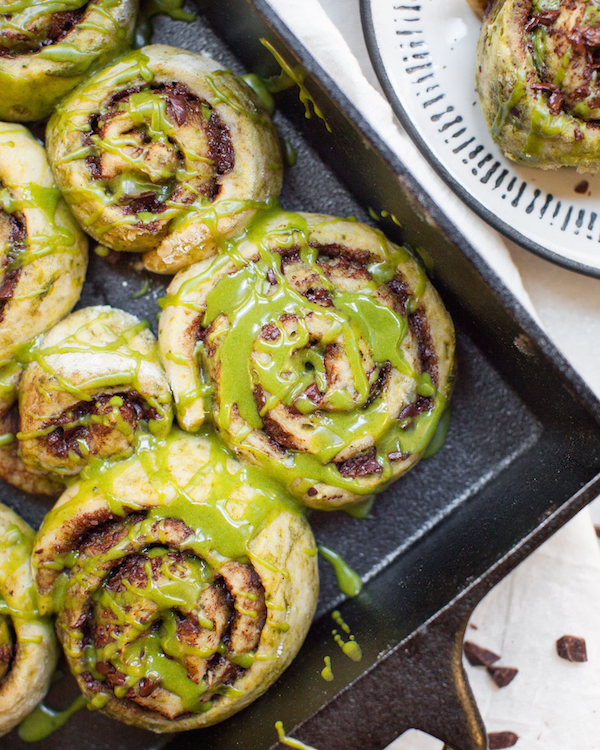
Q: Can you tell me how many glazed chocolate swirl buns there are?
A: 8